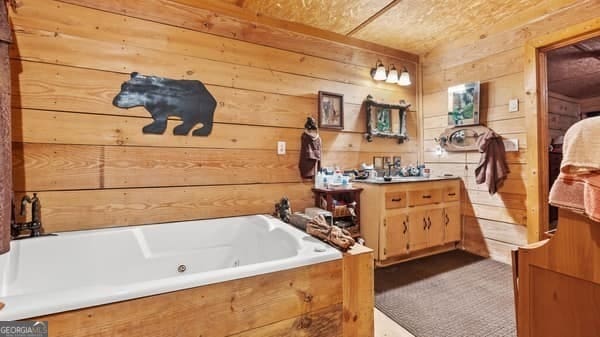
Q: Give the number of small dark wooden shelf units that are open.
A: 1